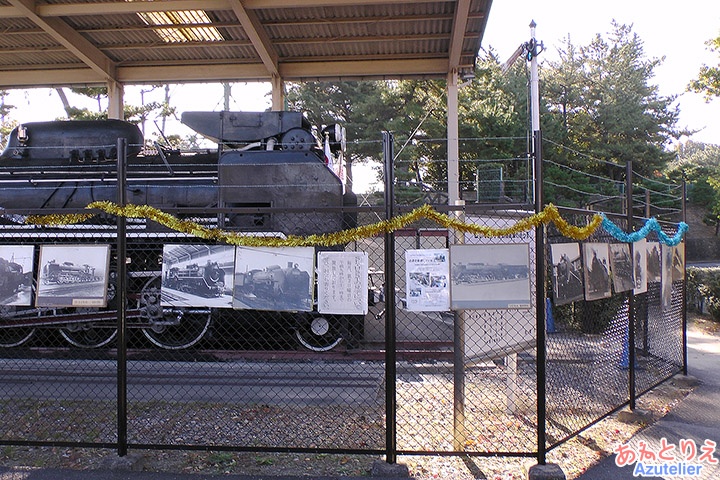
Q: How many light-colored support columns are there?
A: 3